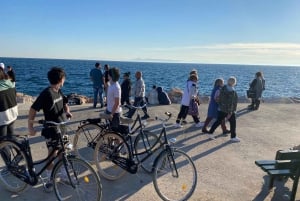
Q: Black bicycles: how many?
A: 3